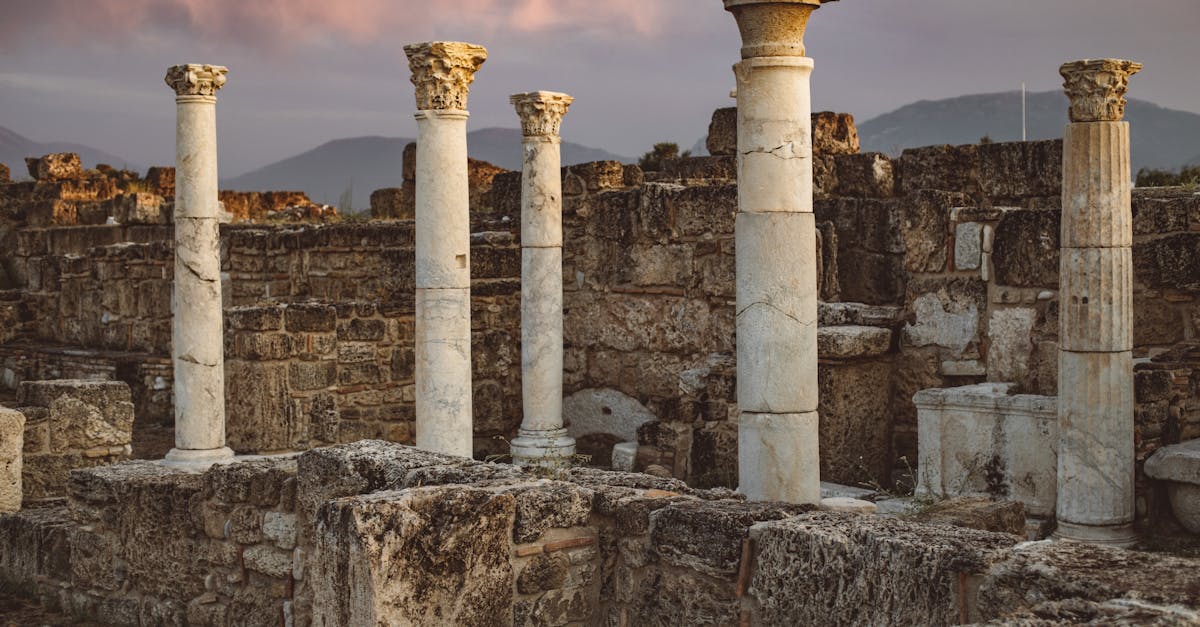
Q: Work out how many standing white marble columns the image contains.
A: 5